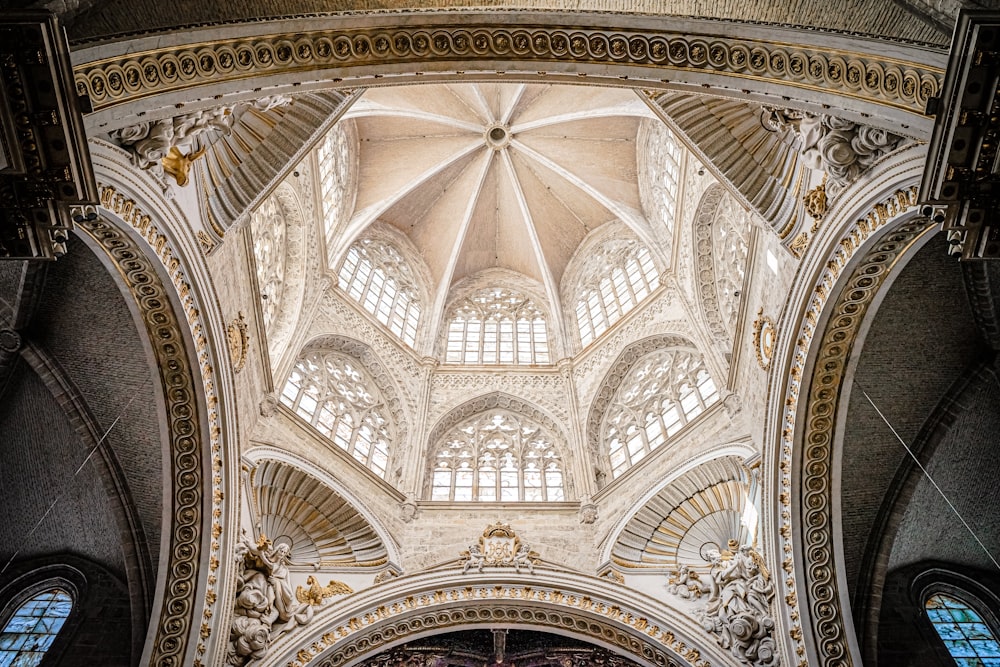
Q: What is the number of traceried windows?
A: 10